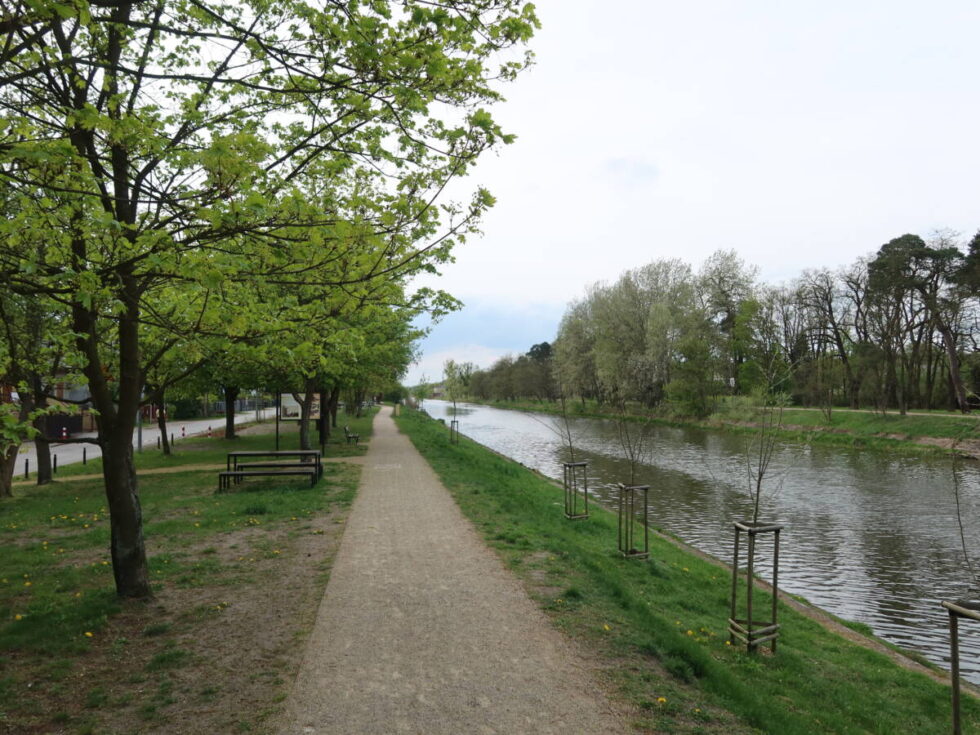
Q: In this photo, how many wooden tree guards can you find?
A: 5